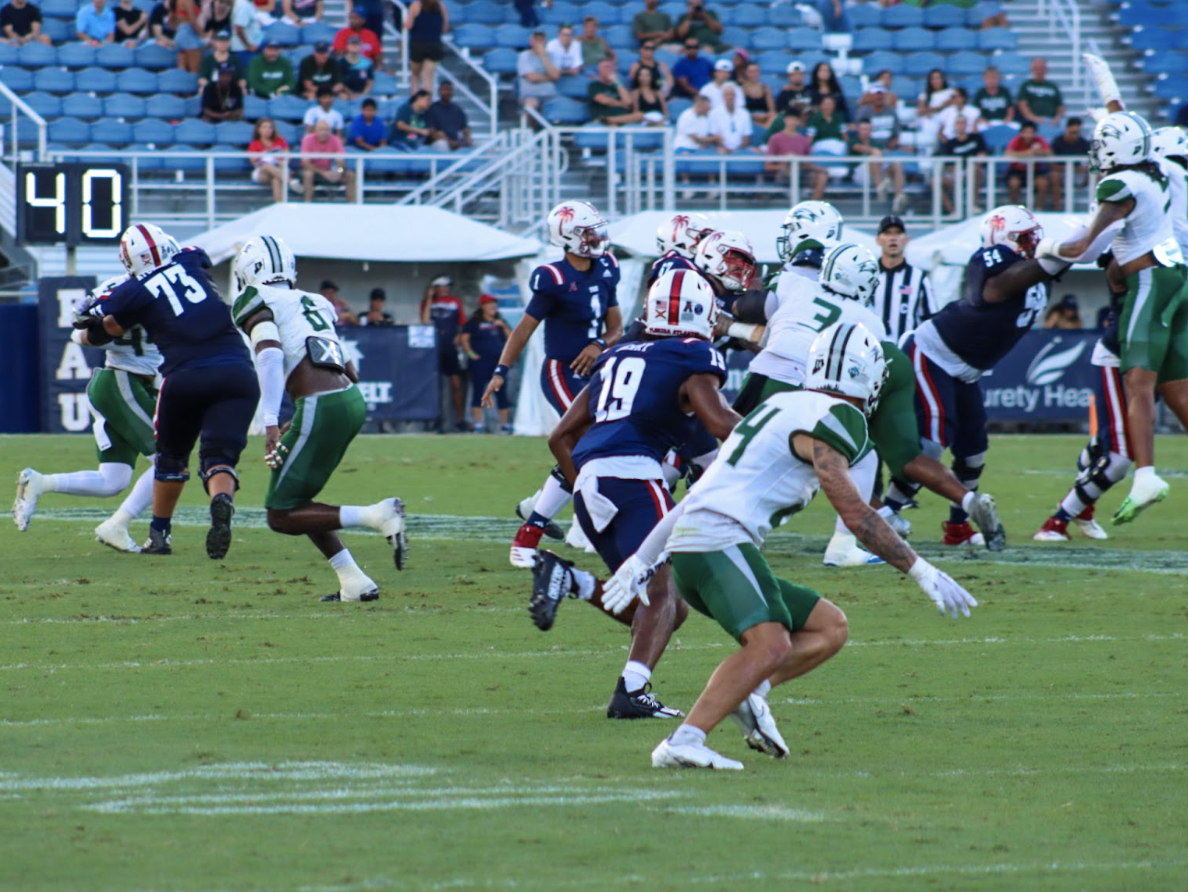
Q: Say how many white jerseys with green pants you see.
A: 7